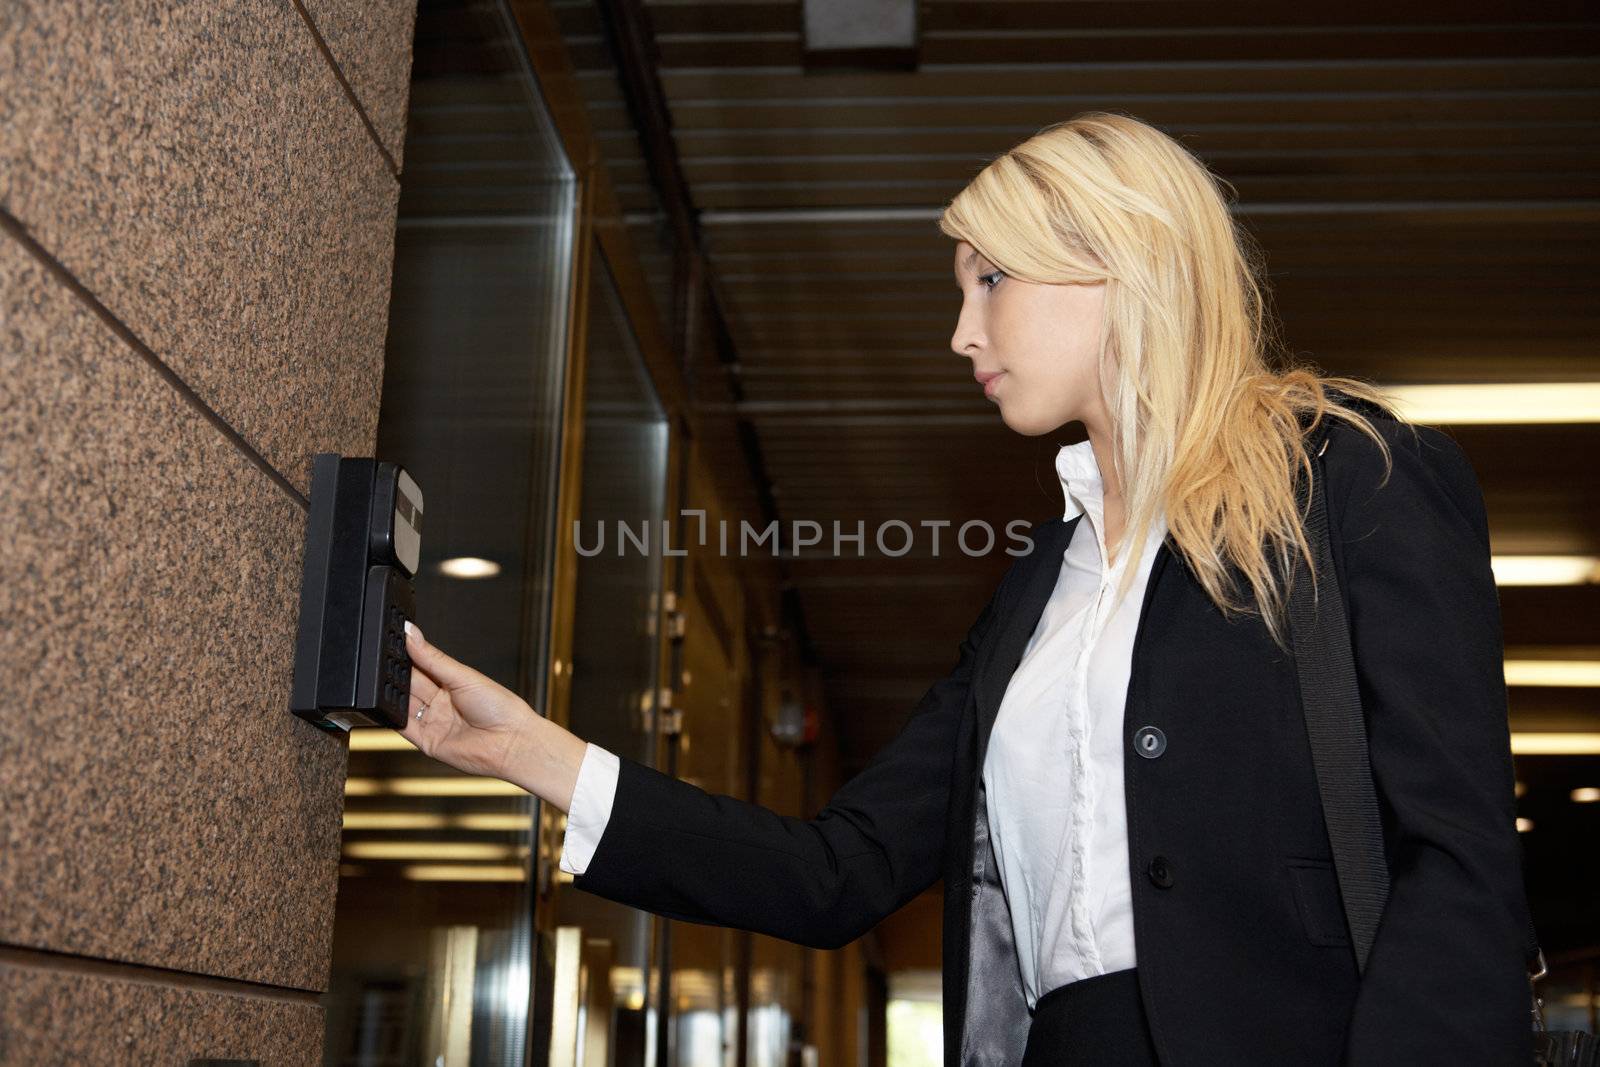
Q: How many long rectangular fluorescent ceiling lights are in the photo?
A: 4